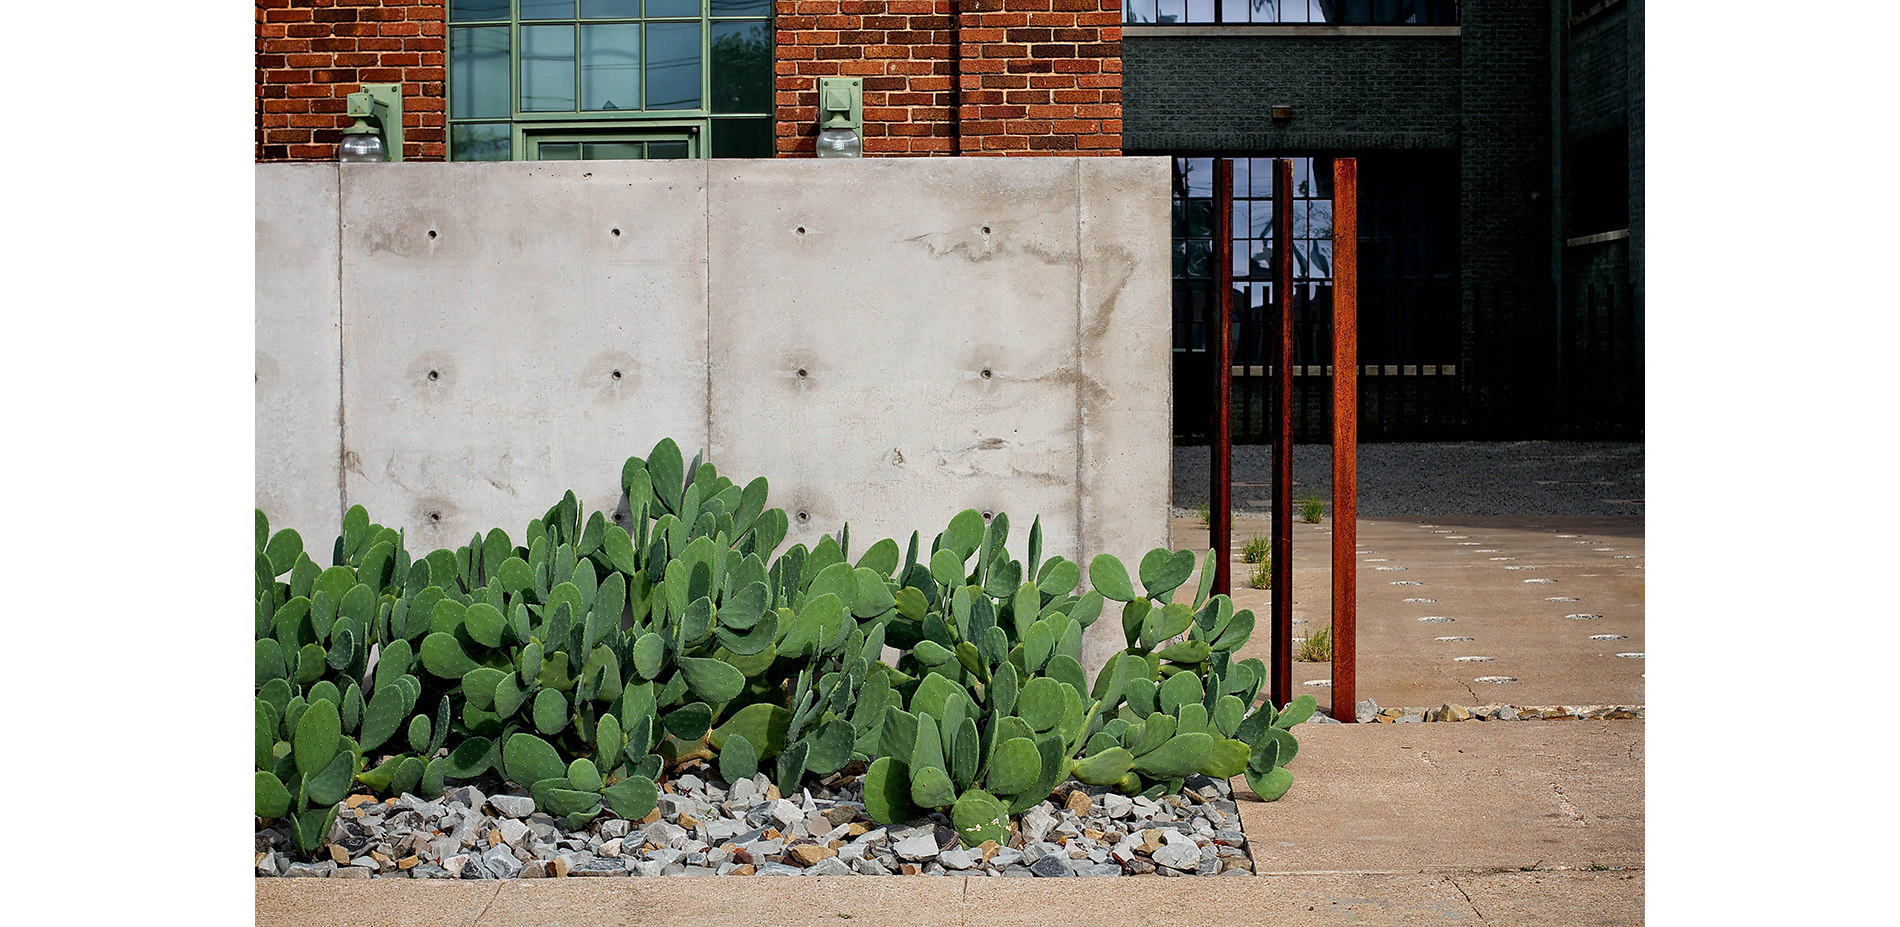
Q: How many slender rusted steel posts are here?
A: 3